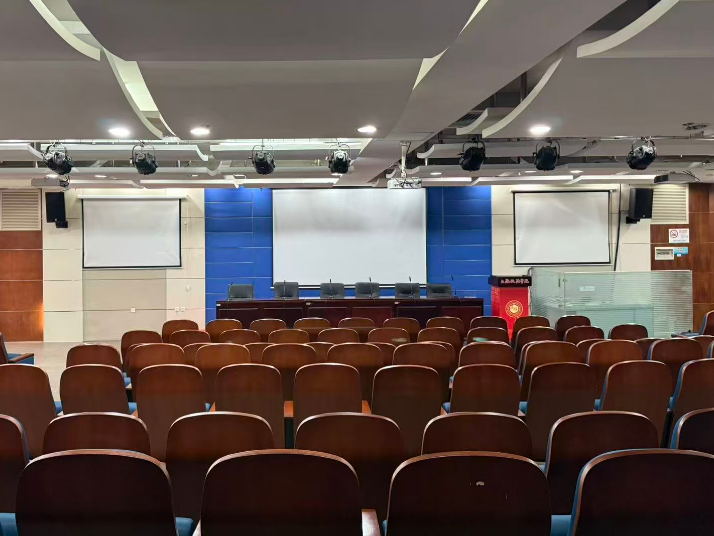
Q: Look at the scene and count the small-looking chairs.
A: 6